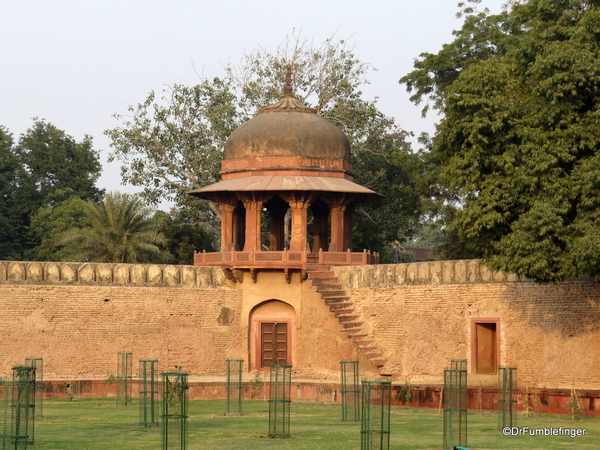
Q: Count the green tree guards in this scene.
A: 13